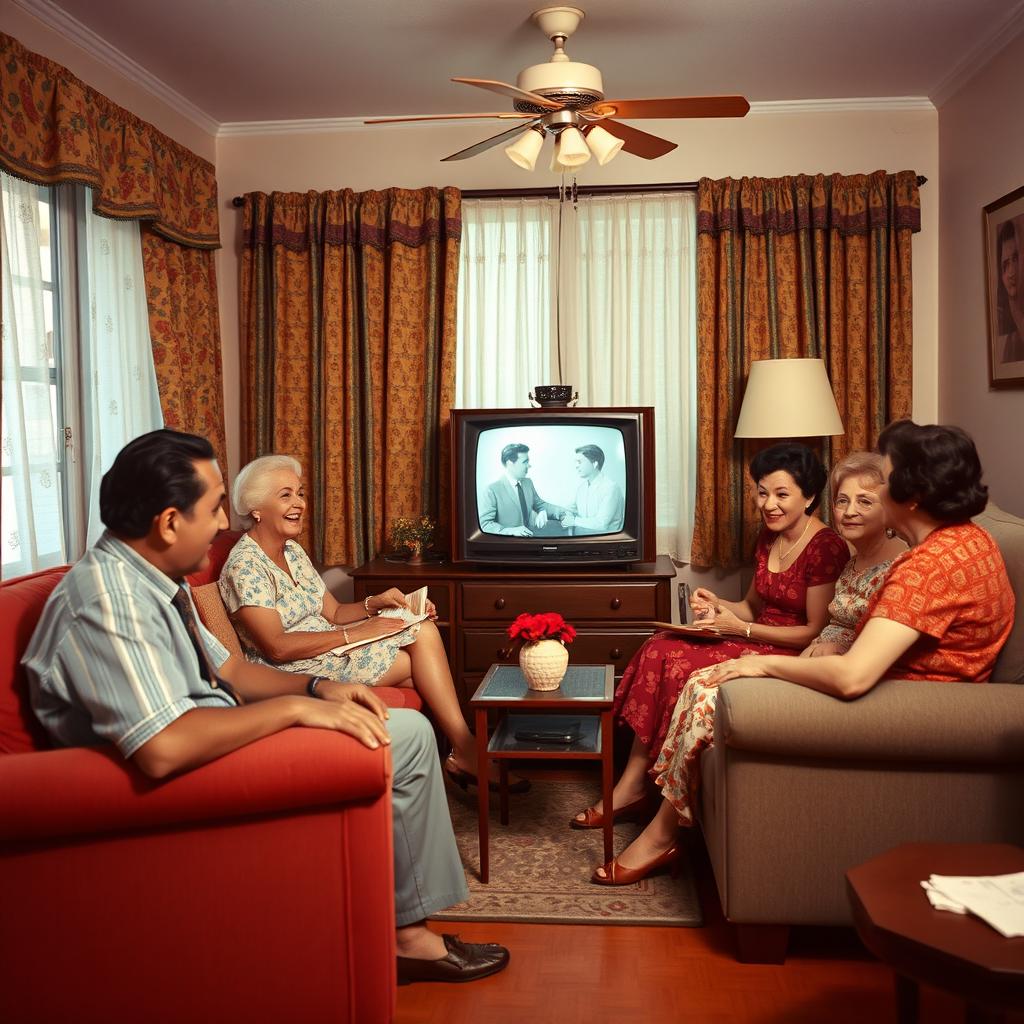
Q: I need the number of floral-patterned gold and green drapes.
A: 3